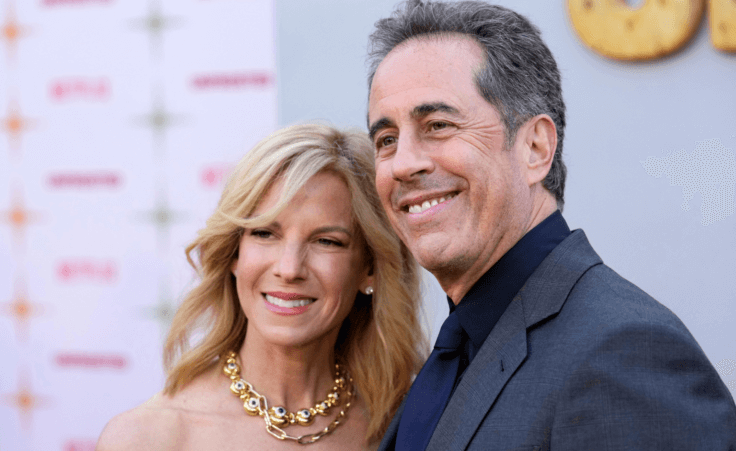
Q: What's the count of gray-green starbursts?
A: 4